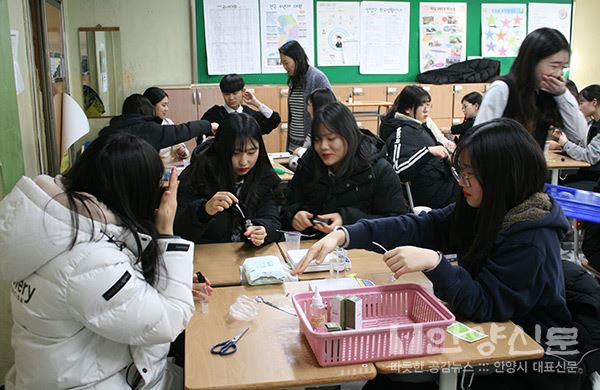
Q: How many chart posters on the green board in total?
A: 7